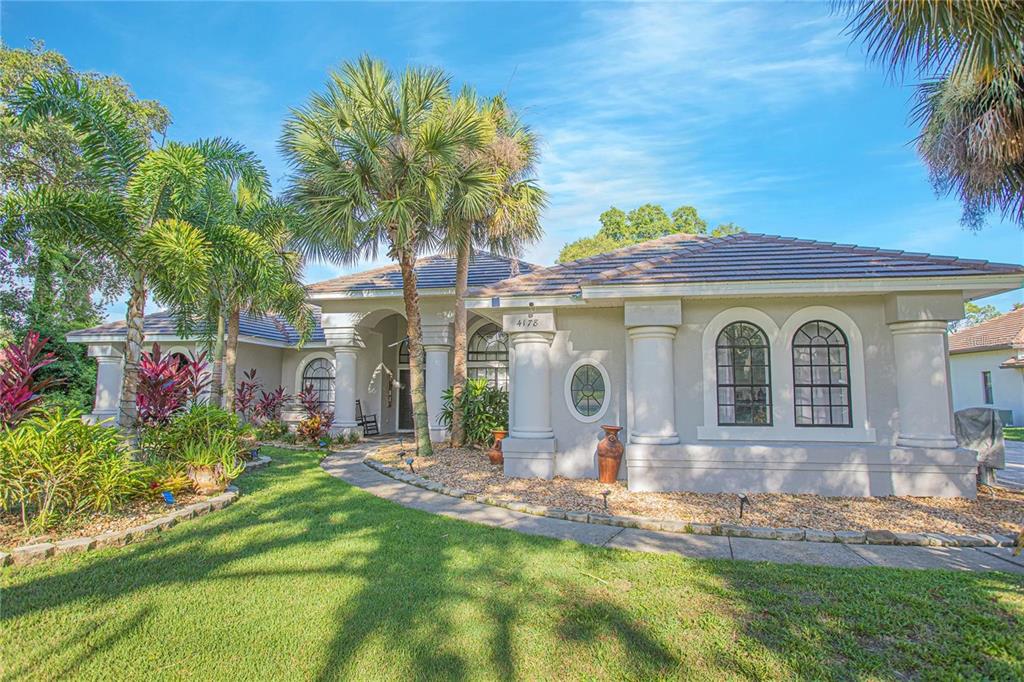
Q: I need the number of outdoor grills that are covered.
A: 1